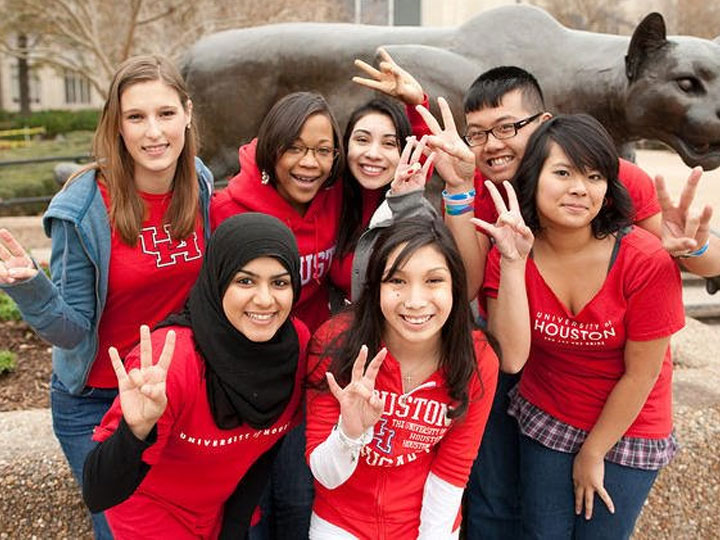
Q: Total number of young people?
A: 7